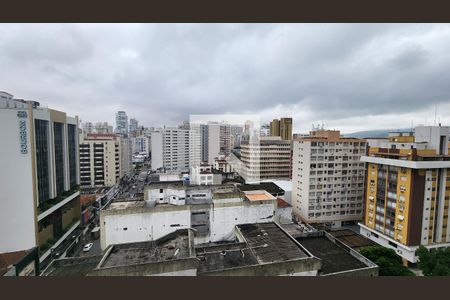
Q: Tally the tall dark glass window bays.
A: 3